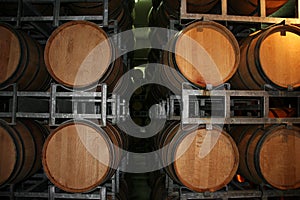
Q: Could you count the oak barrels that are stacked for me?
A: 8